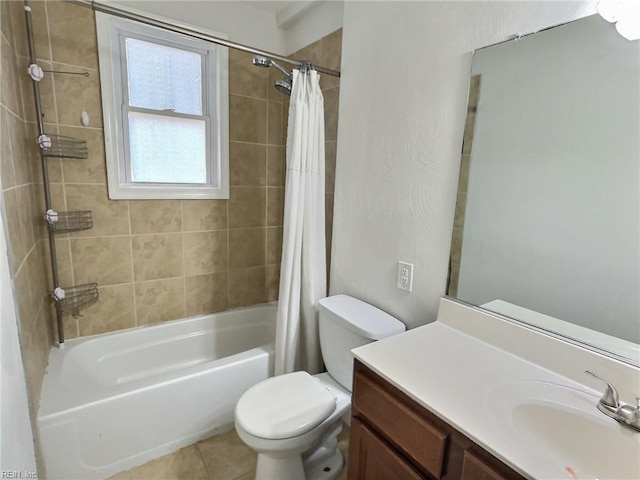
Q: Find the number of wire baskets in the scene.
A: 3